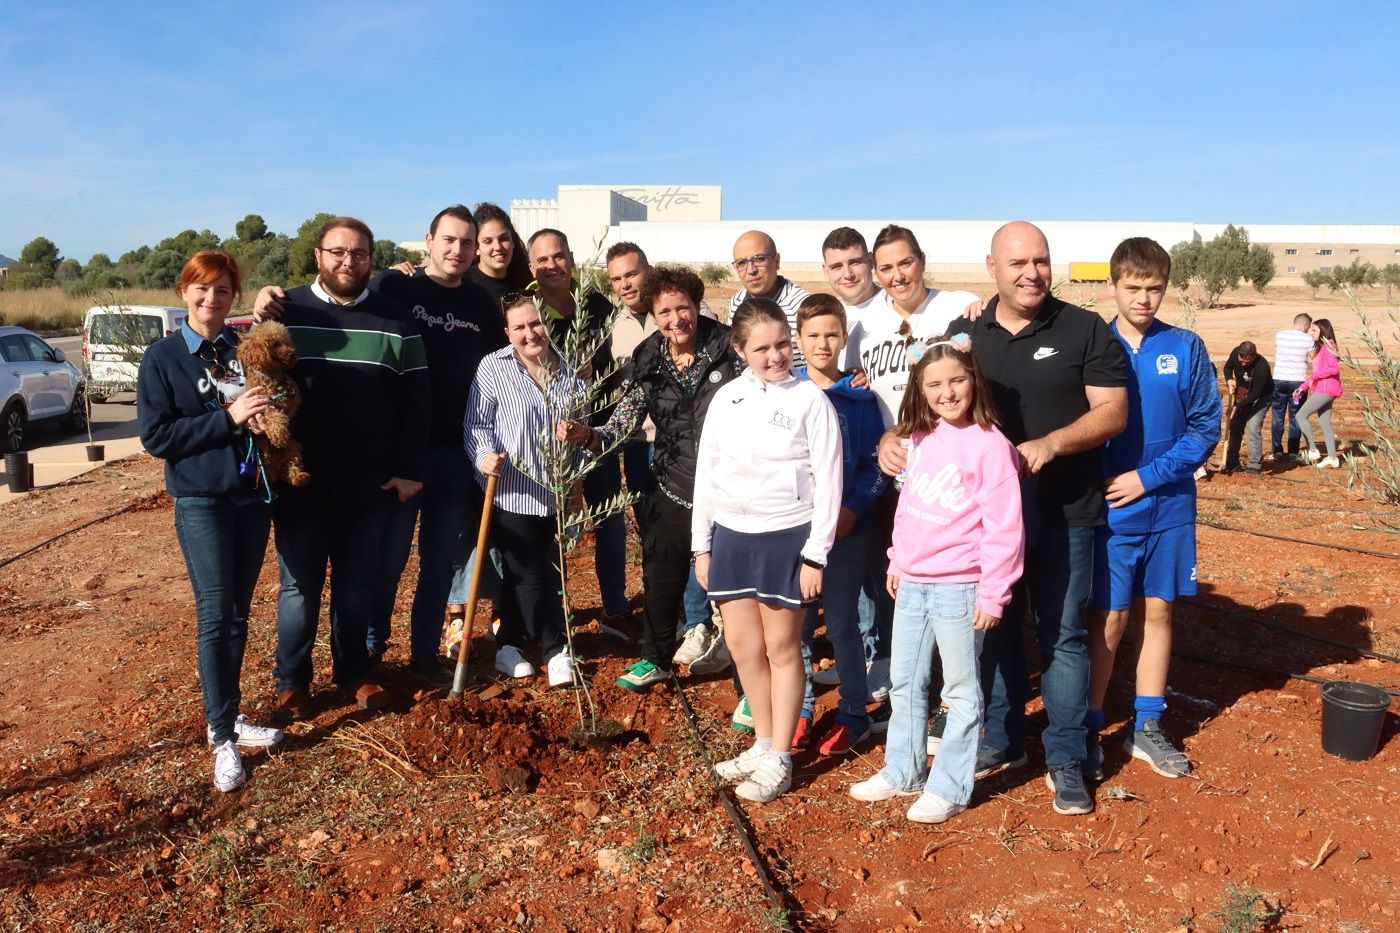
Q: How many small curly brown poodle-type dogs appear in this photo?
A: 1